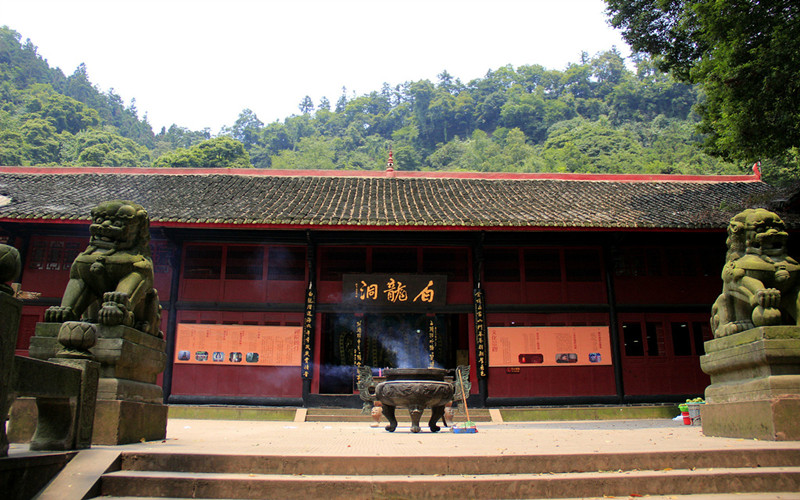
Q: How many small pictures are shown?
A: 8